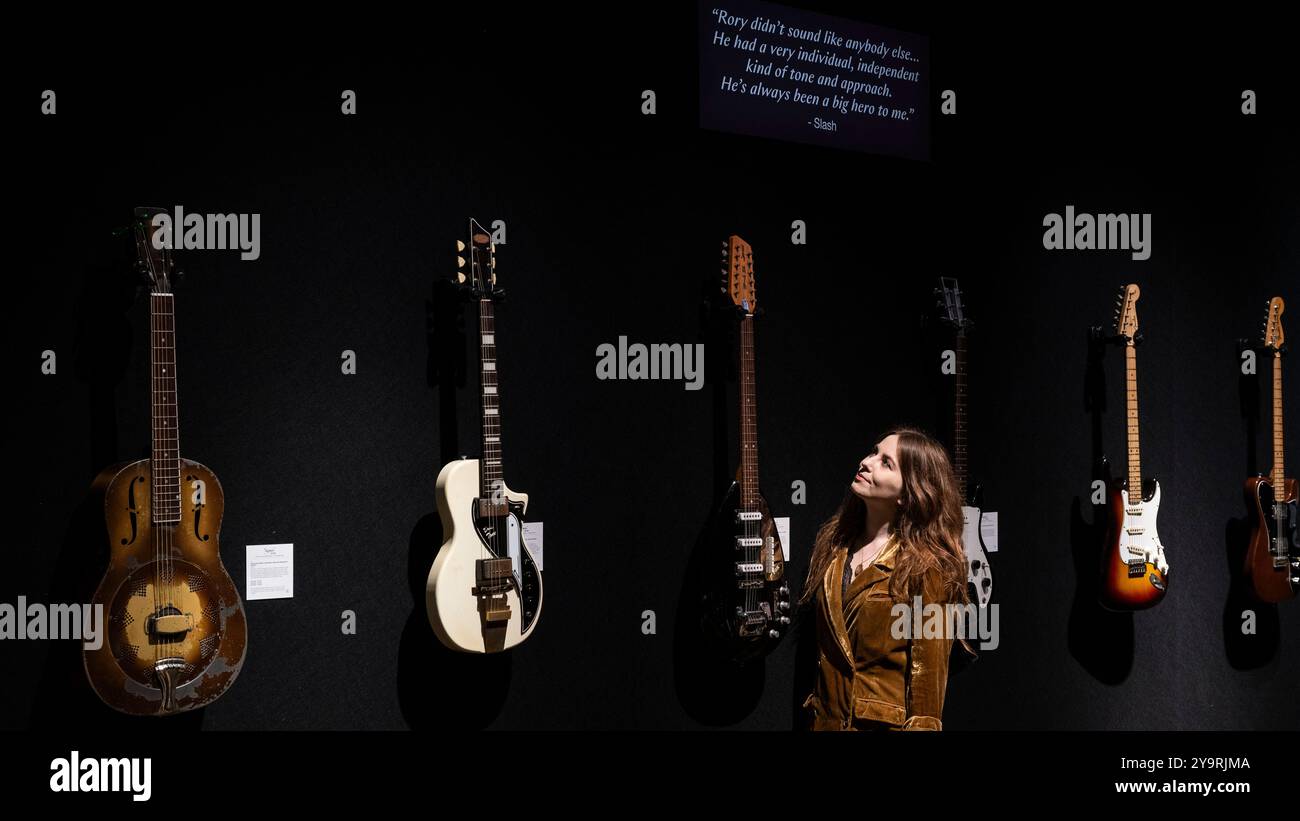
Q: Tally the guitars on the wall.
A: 6